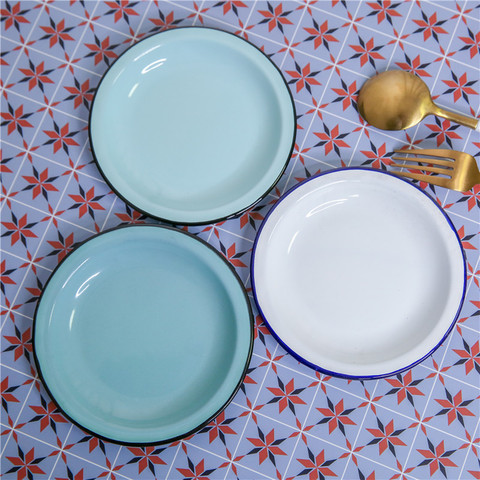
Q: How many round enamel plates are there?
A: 3